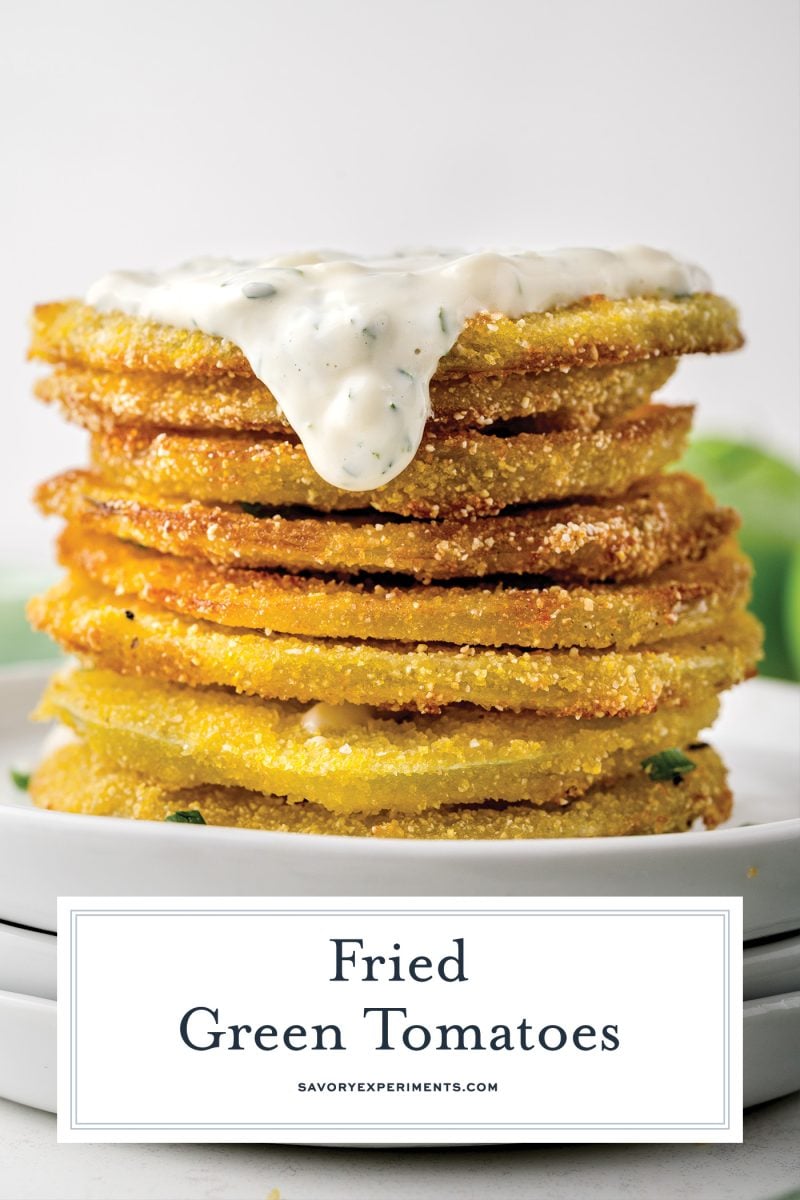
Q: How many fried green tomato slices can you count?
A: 8